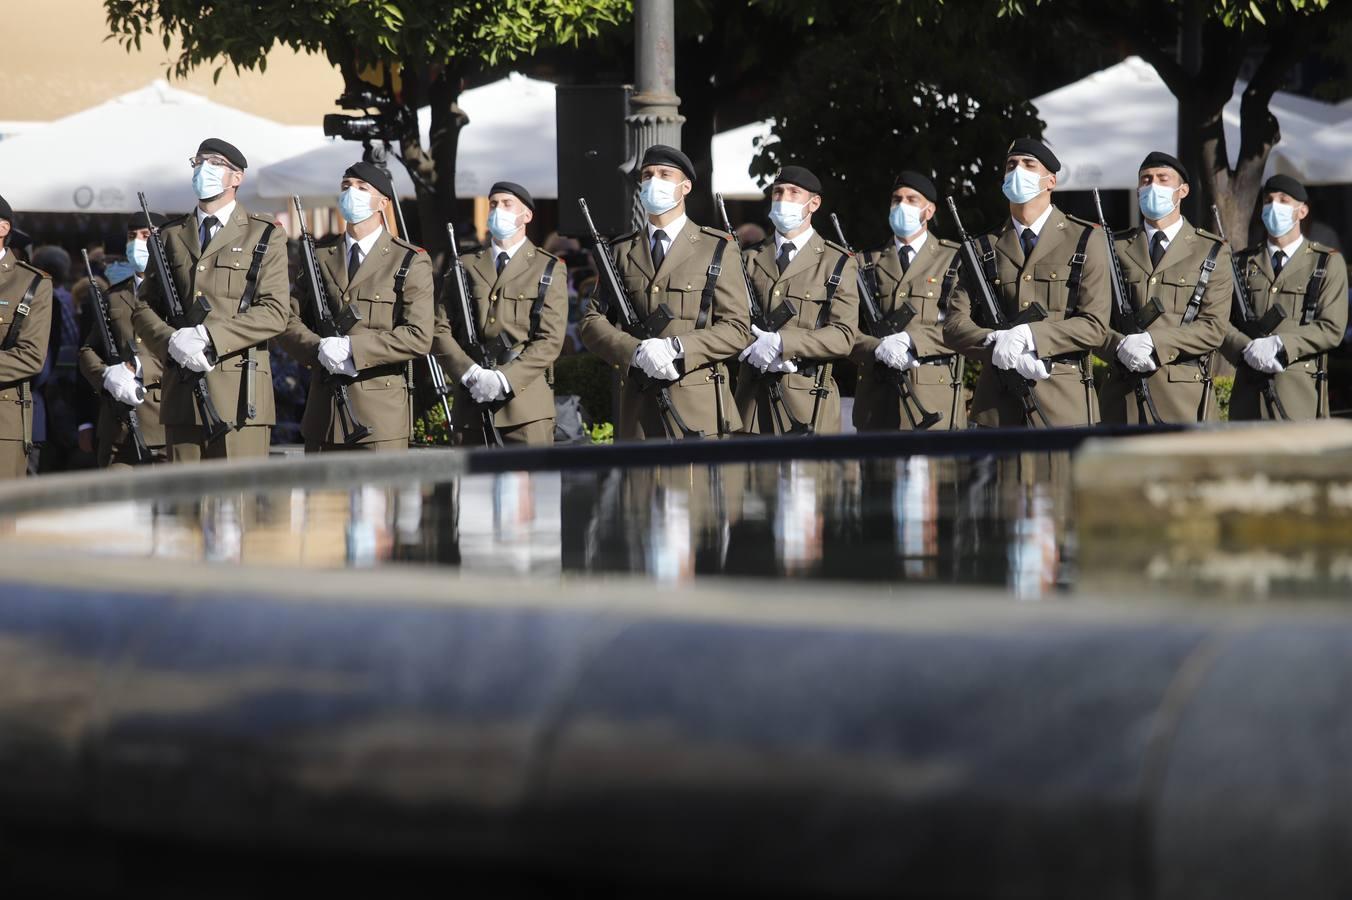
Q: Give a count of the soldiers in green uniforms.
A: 11